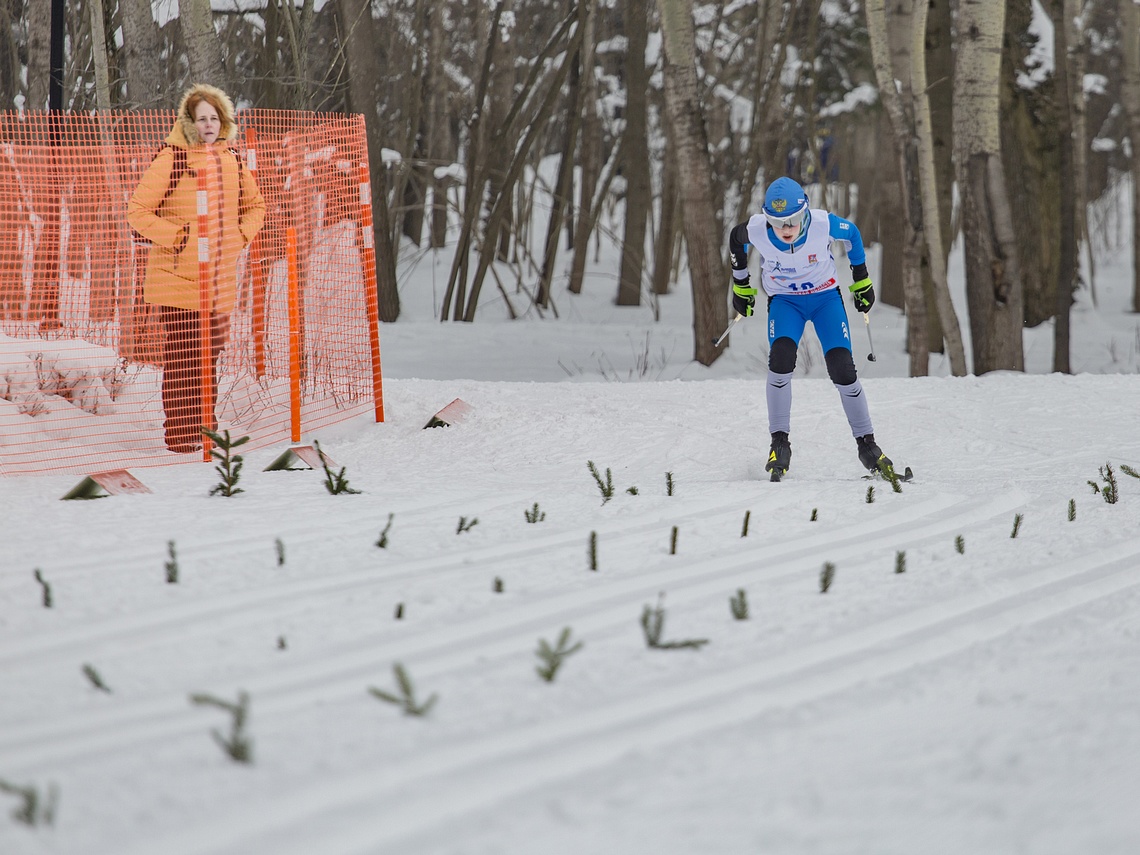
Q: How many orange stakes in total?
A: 4